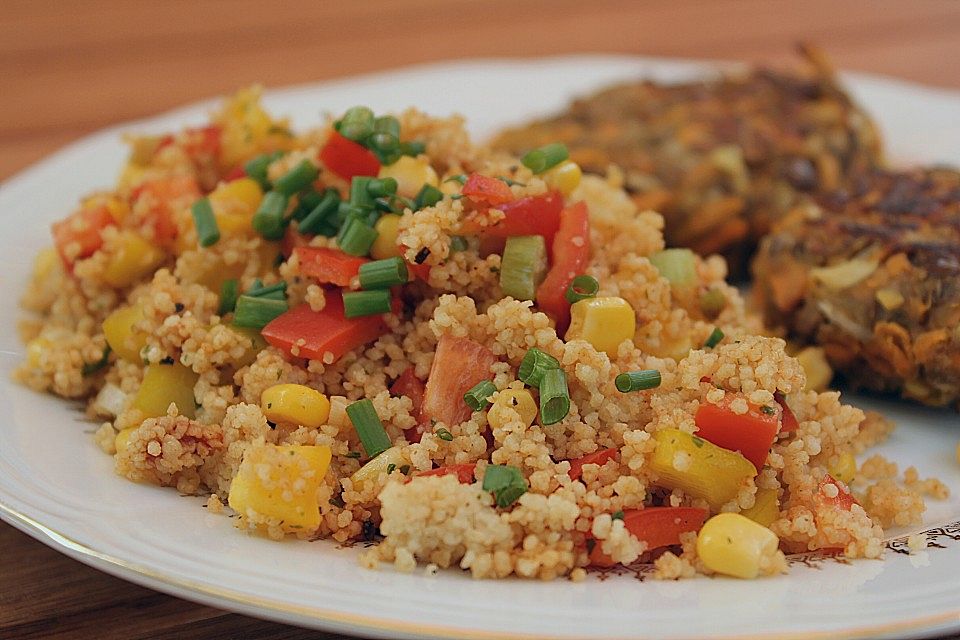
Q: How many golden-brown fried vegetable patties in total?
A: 2